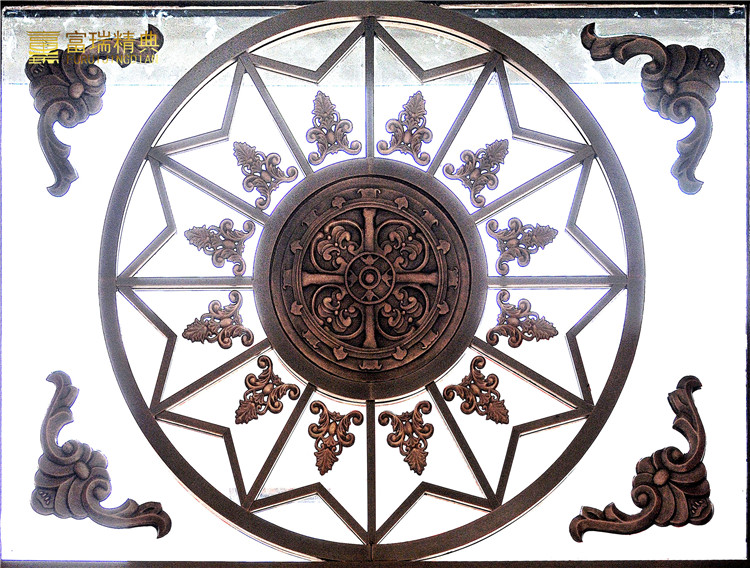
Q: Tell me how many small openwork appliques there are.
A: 12